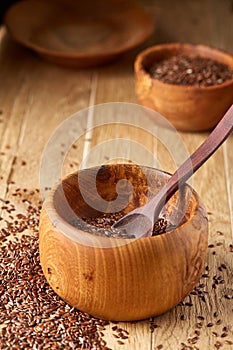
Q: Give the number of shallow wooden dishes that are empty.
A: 1